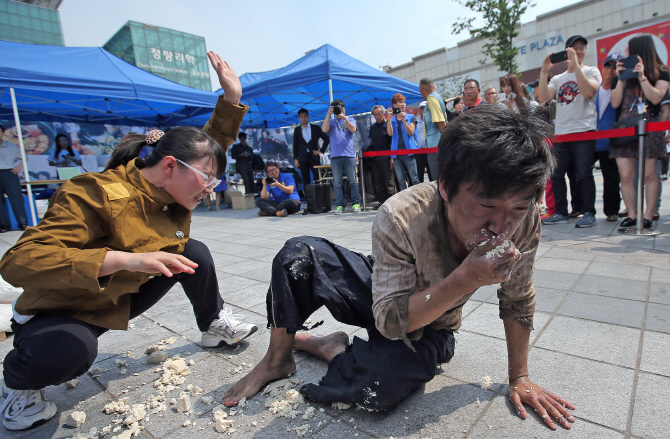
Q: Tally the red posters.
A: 1